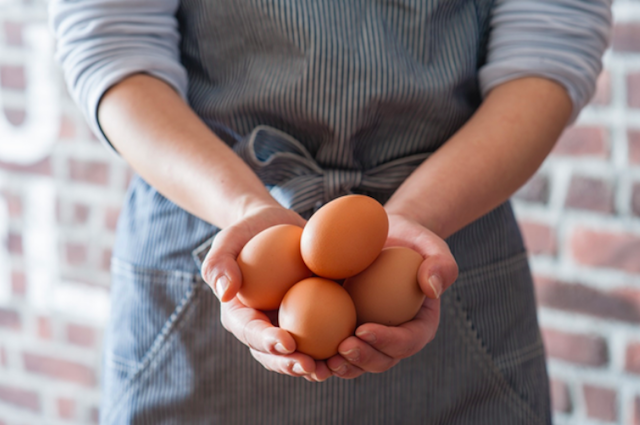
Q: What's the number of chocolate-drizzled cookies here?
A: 0